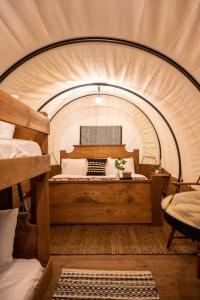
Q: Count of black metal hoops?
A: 3